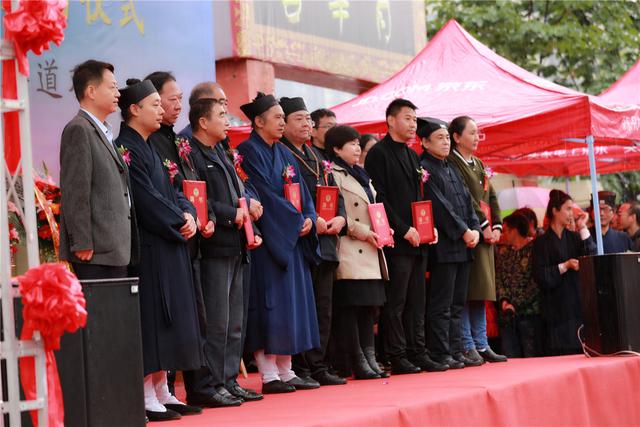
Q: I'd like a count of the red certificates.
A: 7